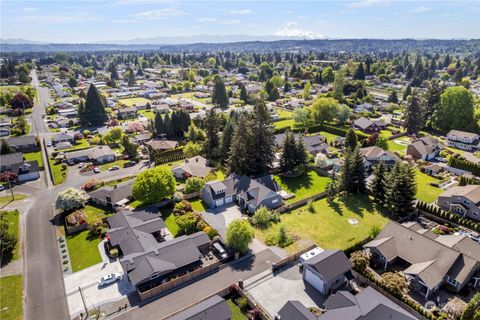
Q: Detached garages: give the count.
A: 1